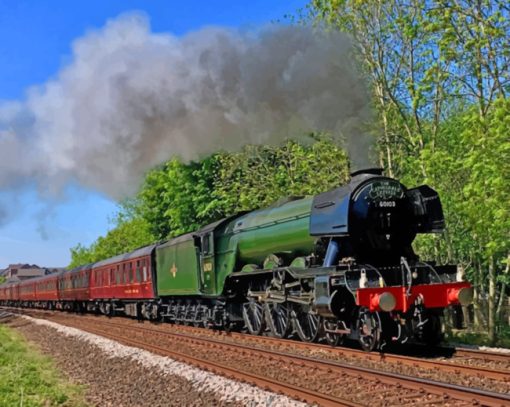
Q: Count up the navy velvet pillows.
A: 0